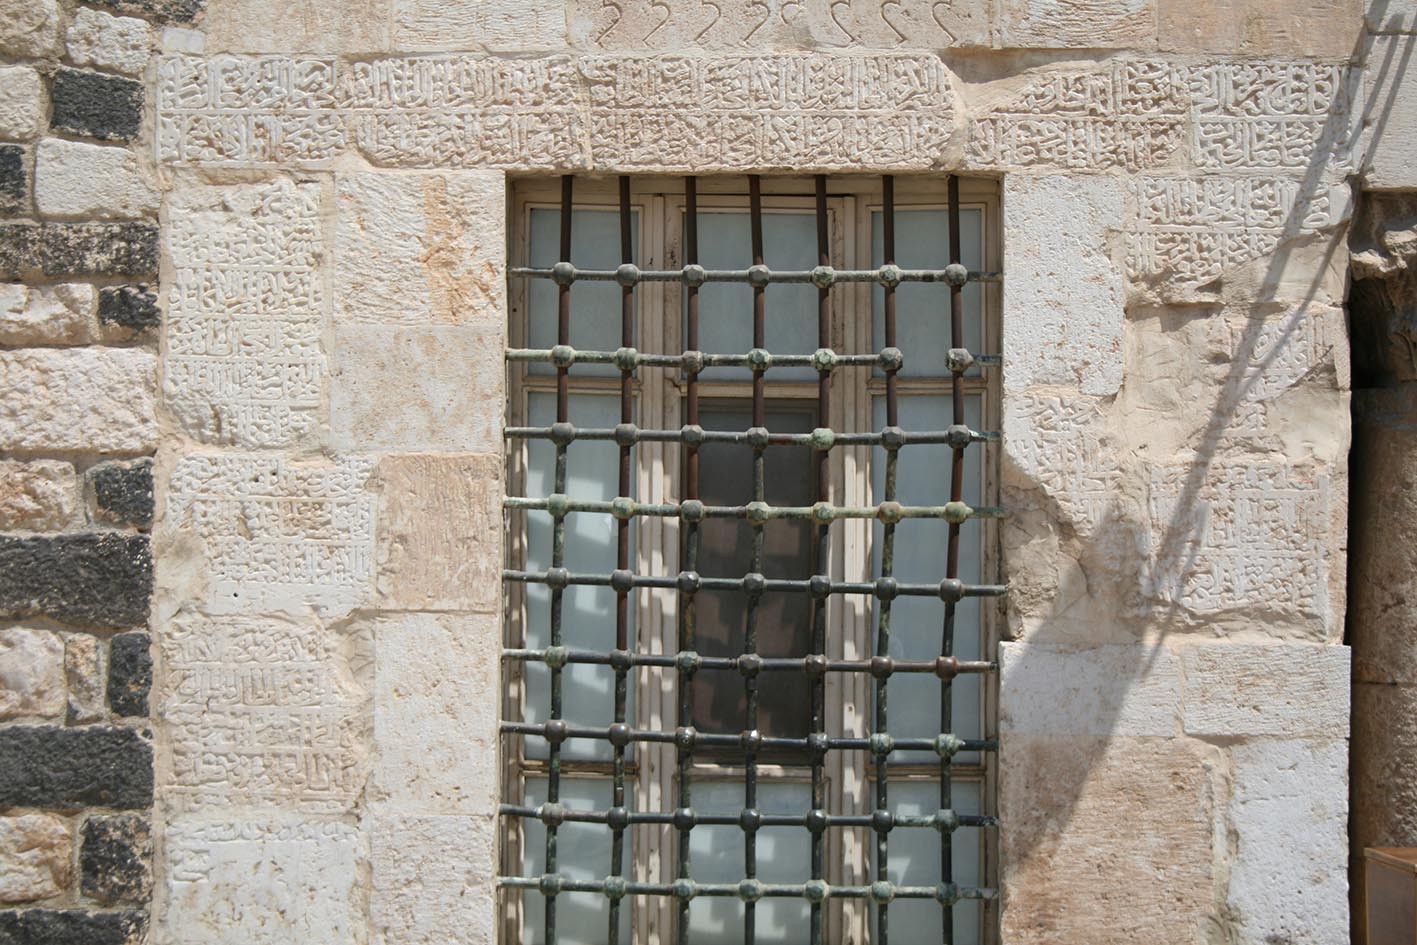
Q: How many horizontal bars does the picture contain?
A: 9